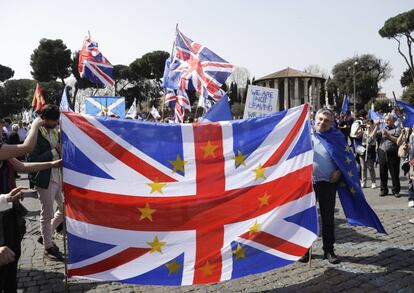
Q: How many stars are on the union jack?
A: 12